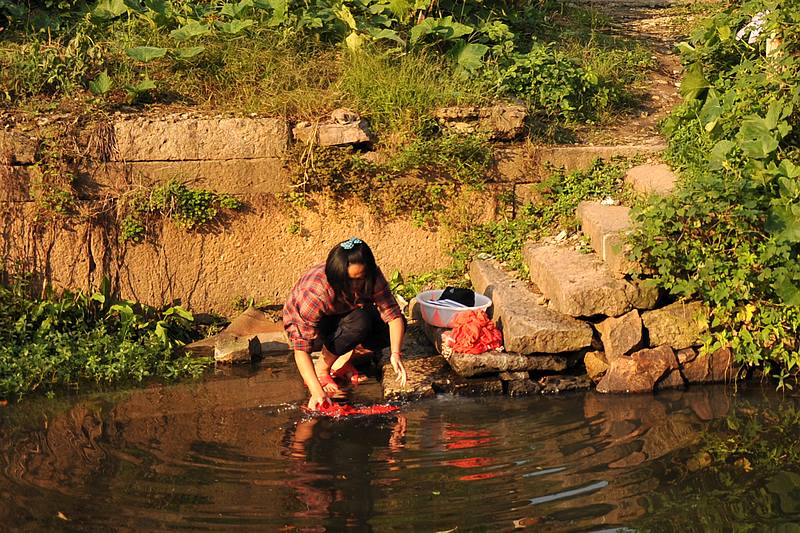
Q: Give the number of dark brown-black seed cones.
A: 0